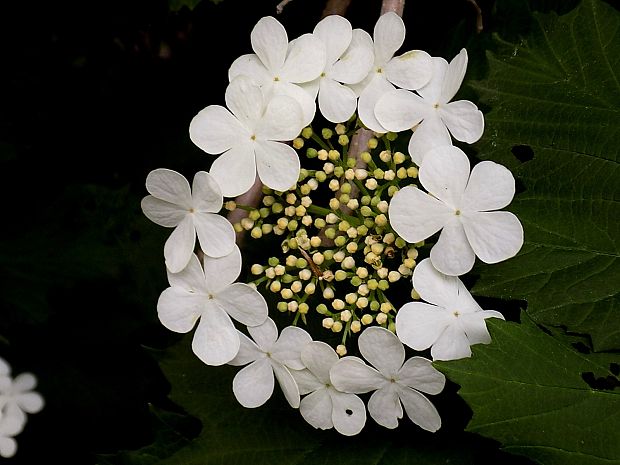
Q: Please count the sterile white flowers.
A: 12